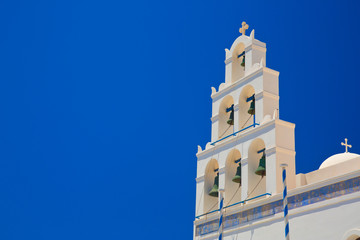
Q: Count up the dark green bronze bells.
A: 6